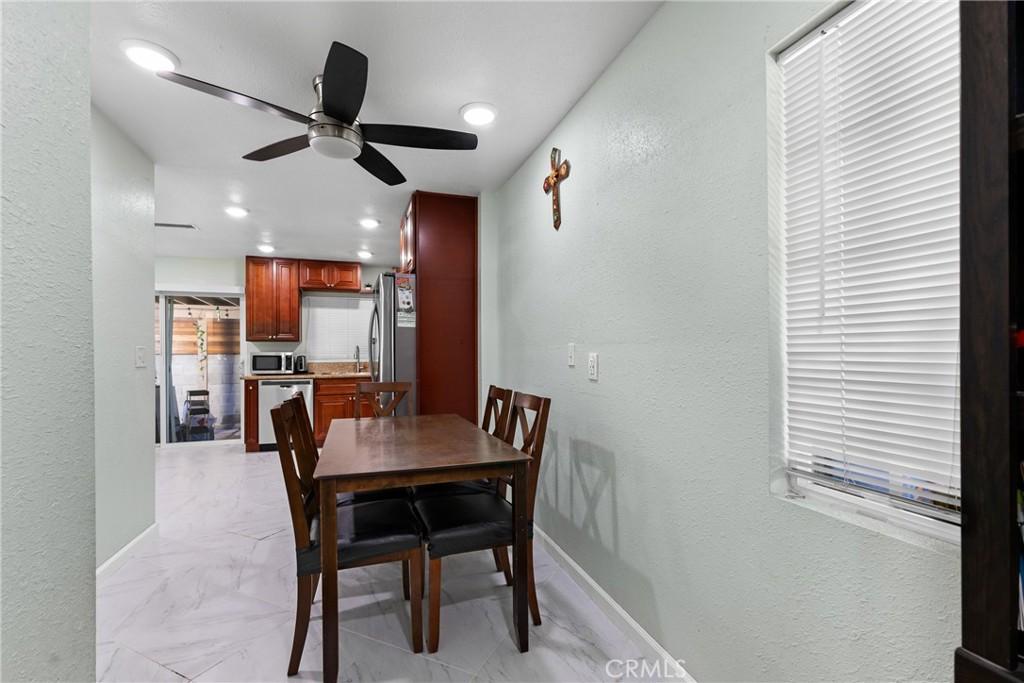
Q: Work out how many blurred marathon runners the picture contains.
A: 0